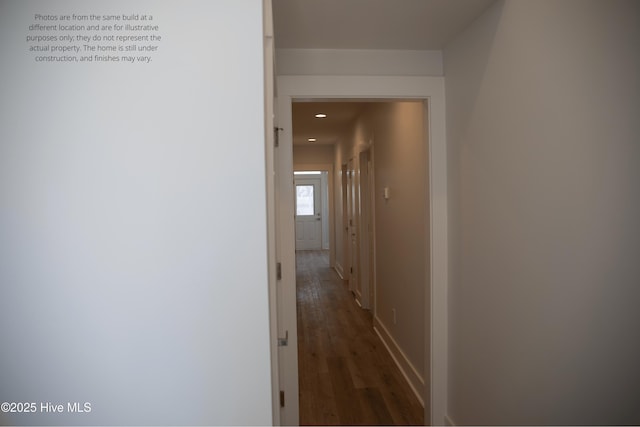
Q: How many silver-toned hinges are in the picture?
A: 3